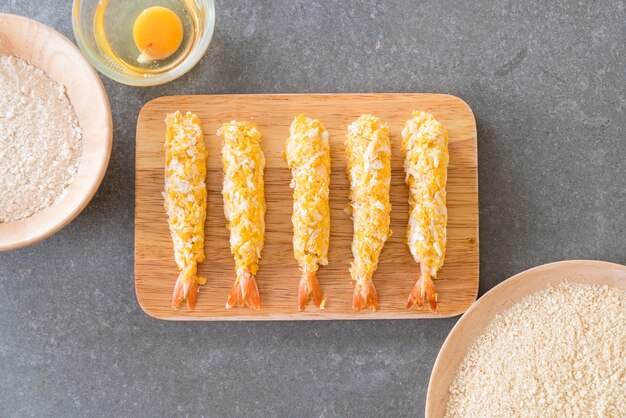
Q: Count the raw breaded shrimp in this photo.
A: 5